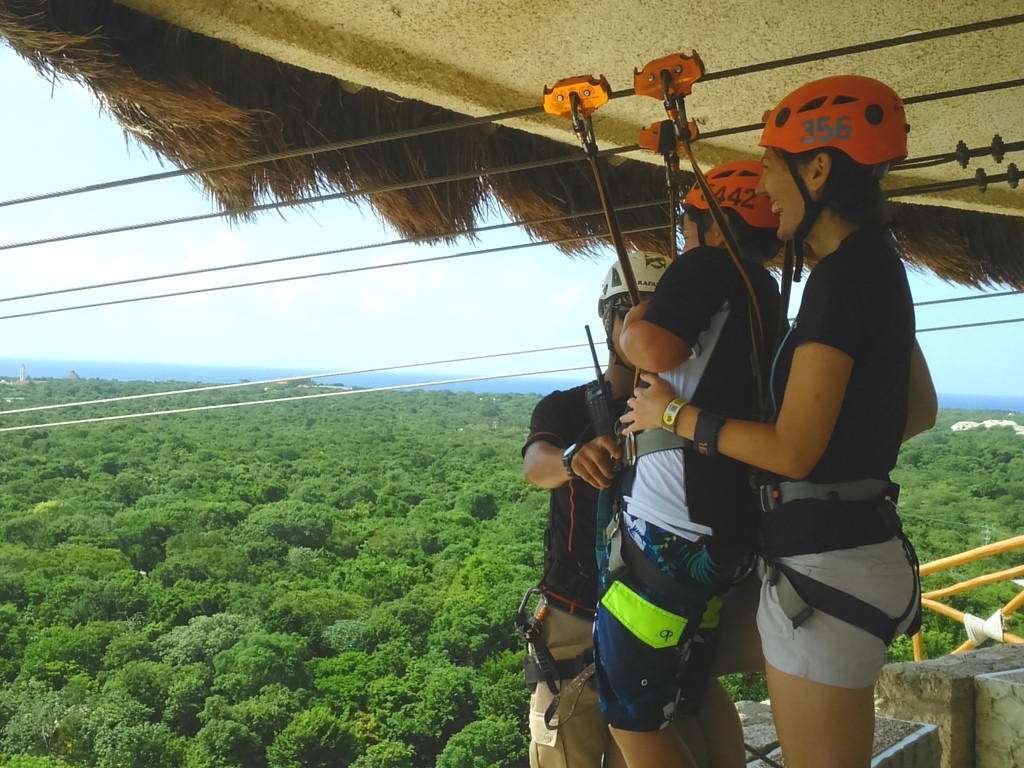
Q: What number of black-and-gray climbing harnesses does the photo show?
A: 2